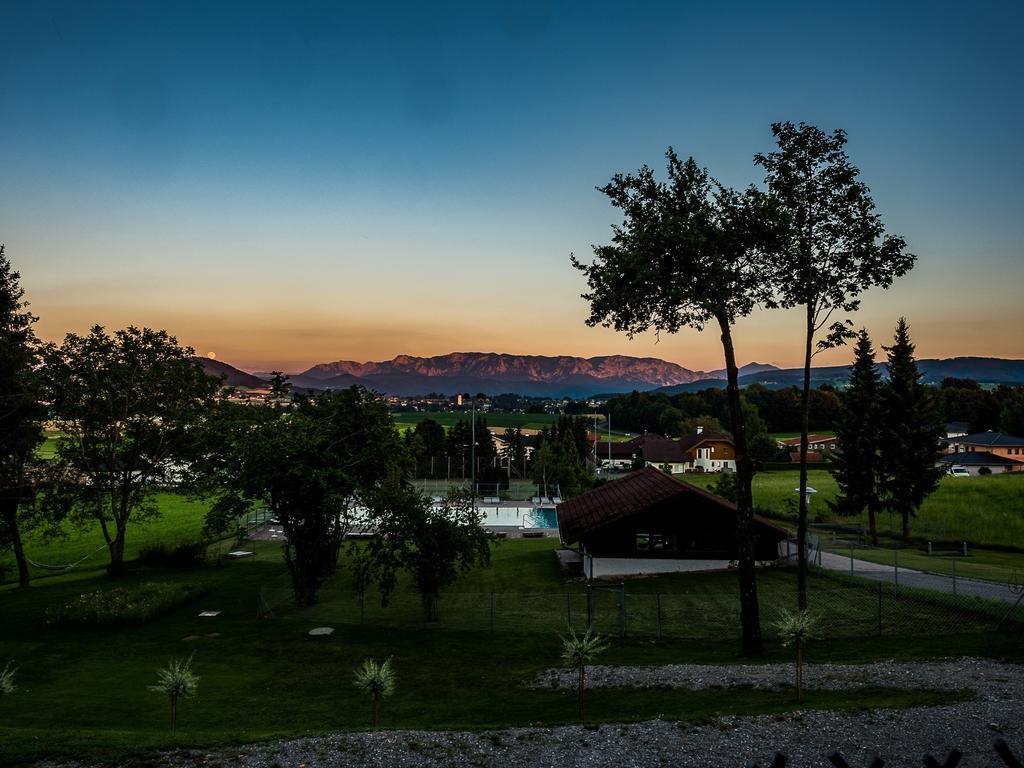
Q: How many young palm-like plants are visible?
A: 5